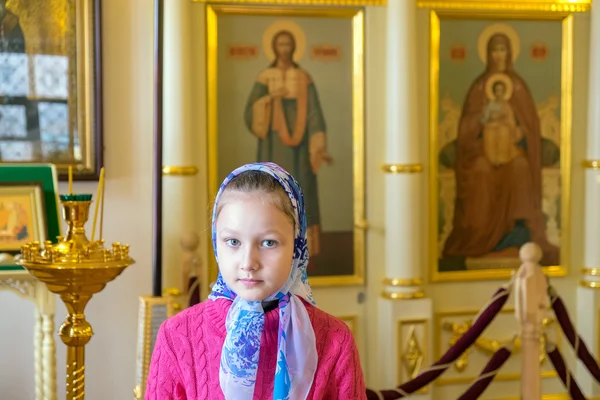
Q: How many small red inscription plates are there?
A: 4